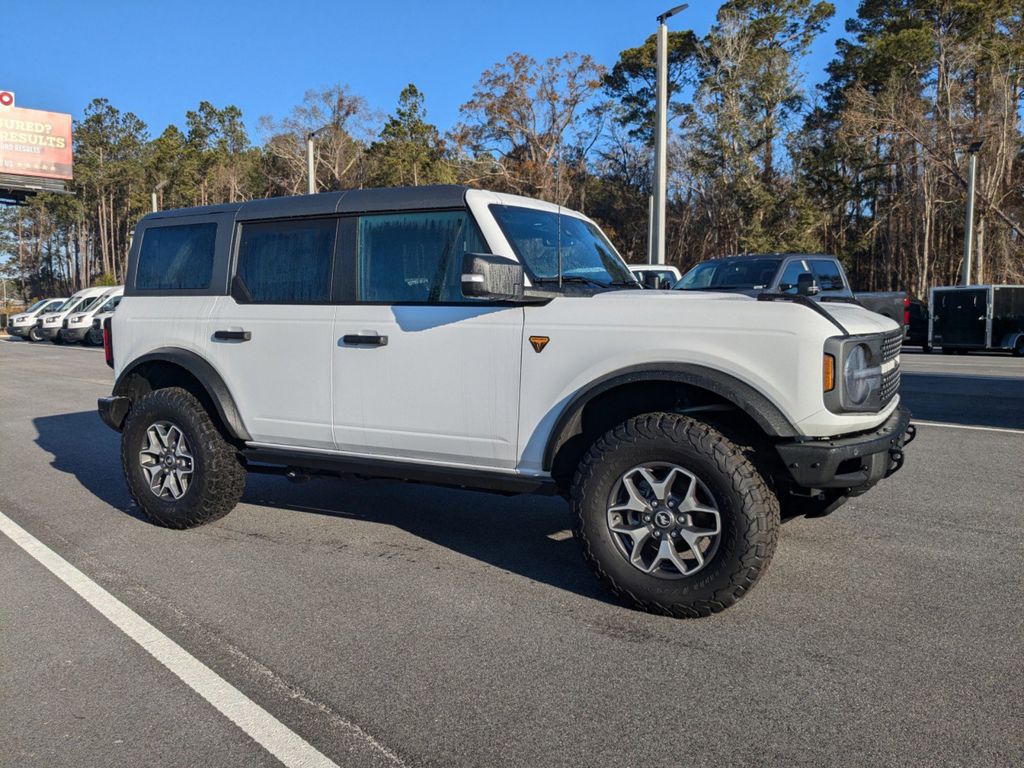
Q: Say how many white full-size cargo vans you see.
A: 4